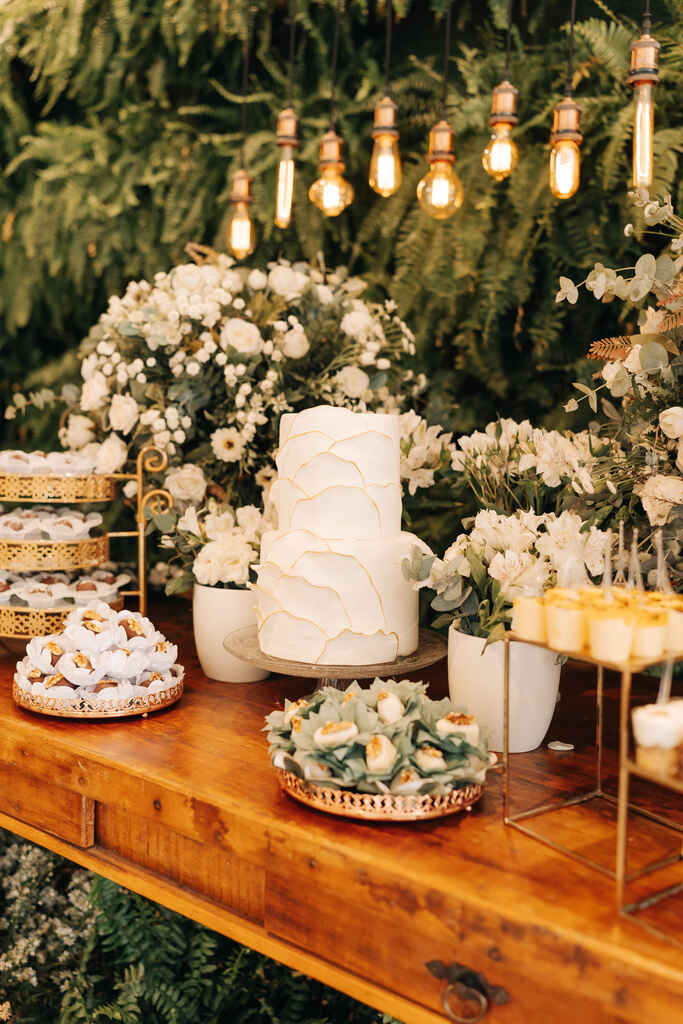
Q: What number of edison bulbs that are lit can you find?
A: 8